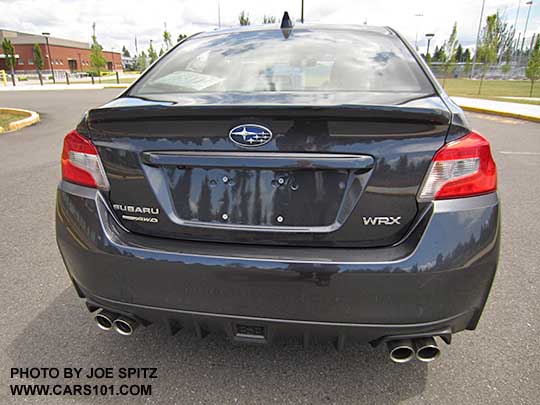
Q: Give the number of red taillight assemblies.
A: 2